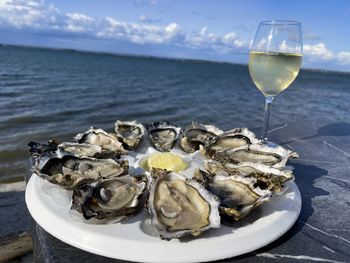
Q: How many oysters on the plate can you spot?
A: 12